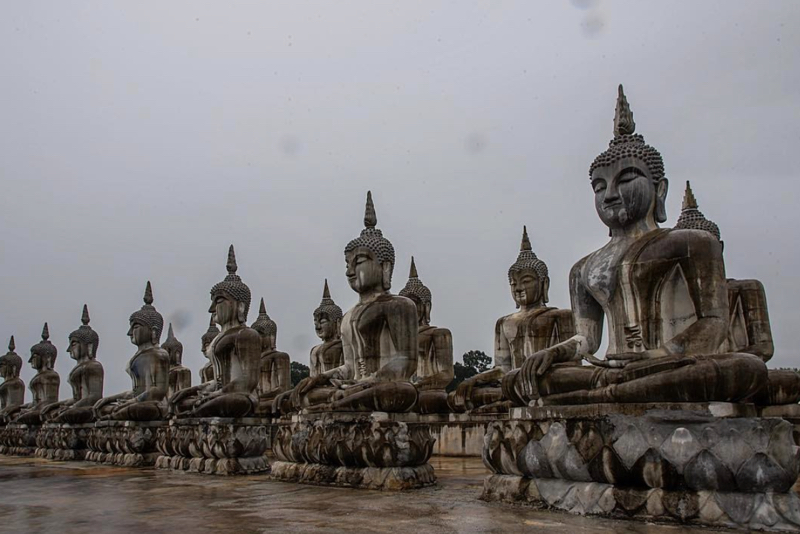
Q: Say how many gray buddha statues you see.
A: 14